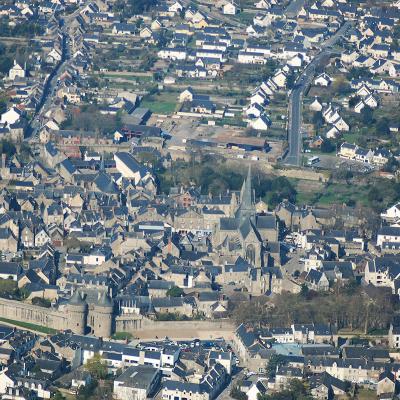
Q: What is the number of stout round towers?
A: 2